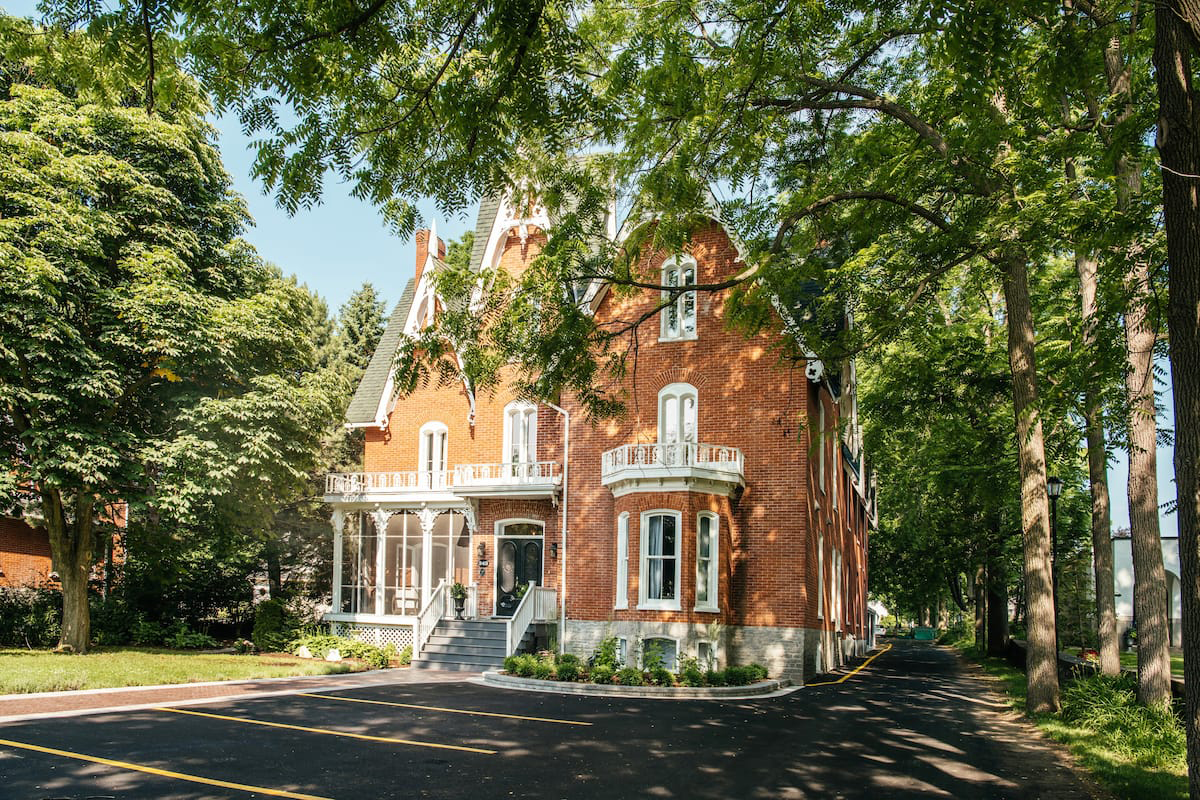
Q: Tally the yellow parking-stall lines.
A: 3